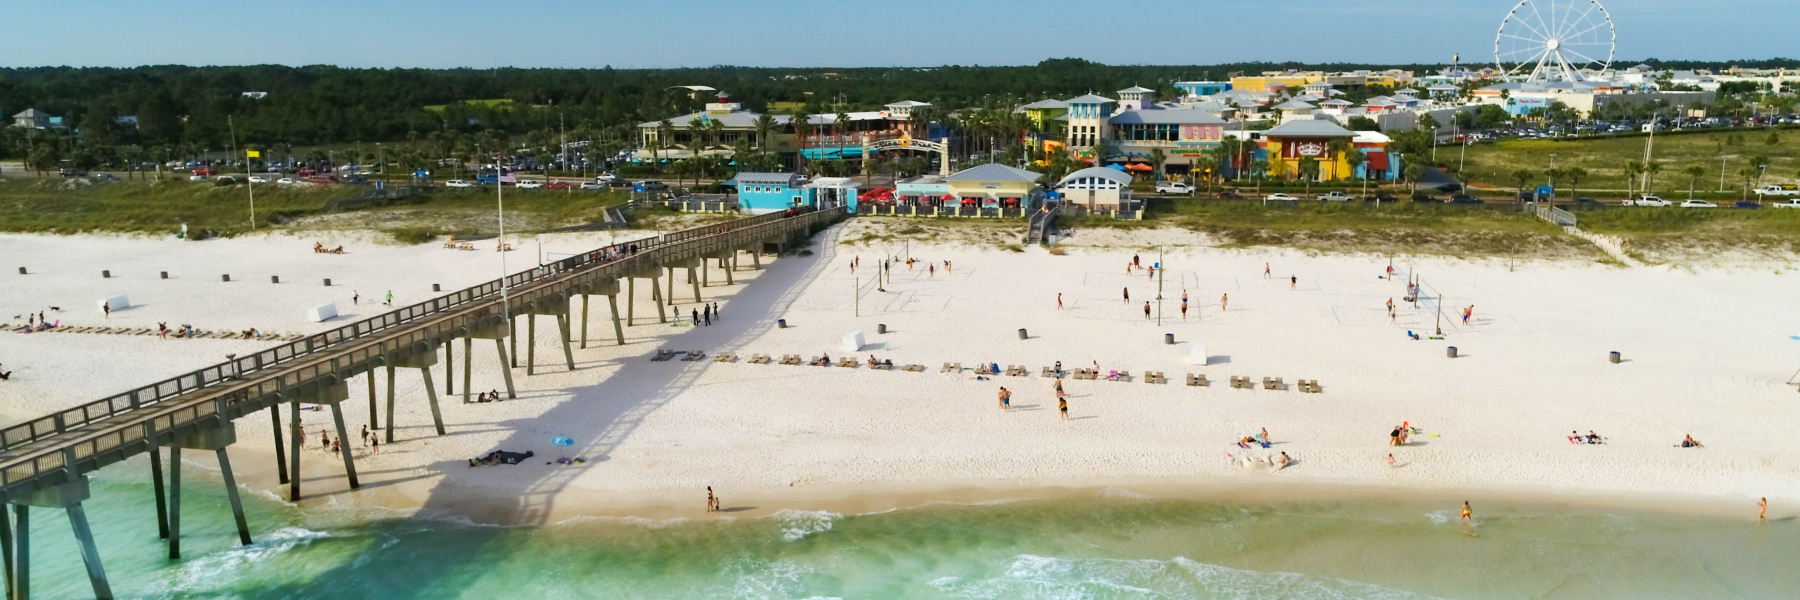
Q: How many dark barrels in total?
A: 13